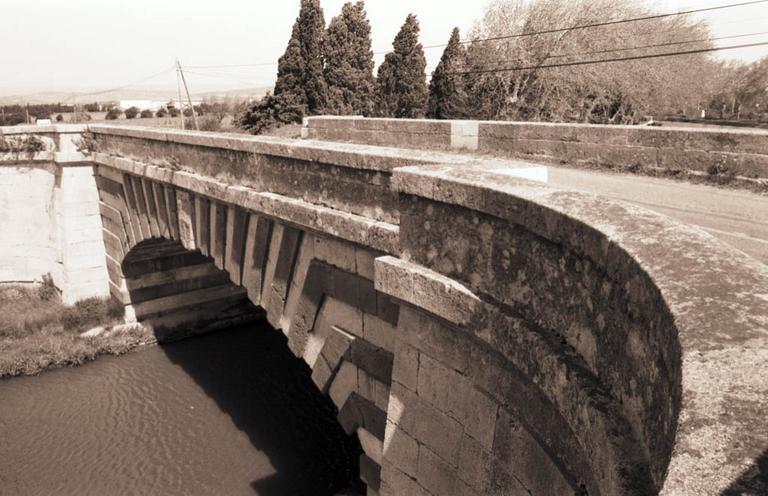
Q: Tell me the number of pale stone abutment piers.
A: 1